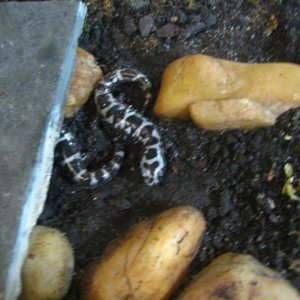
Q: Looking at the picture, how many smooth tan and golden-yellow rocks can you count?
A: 5